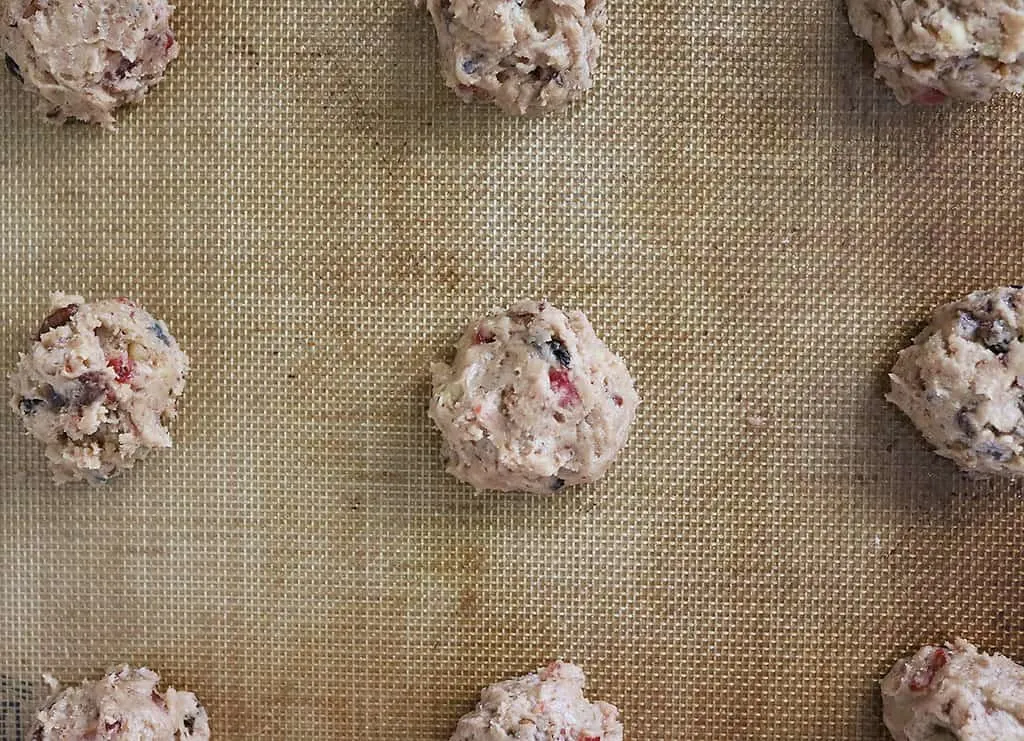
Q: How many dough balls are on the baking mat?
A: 9